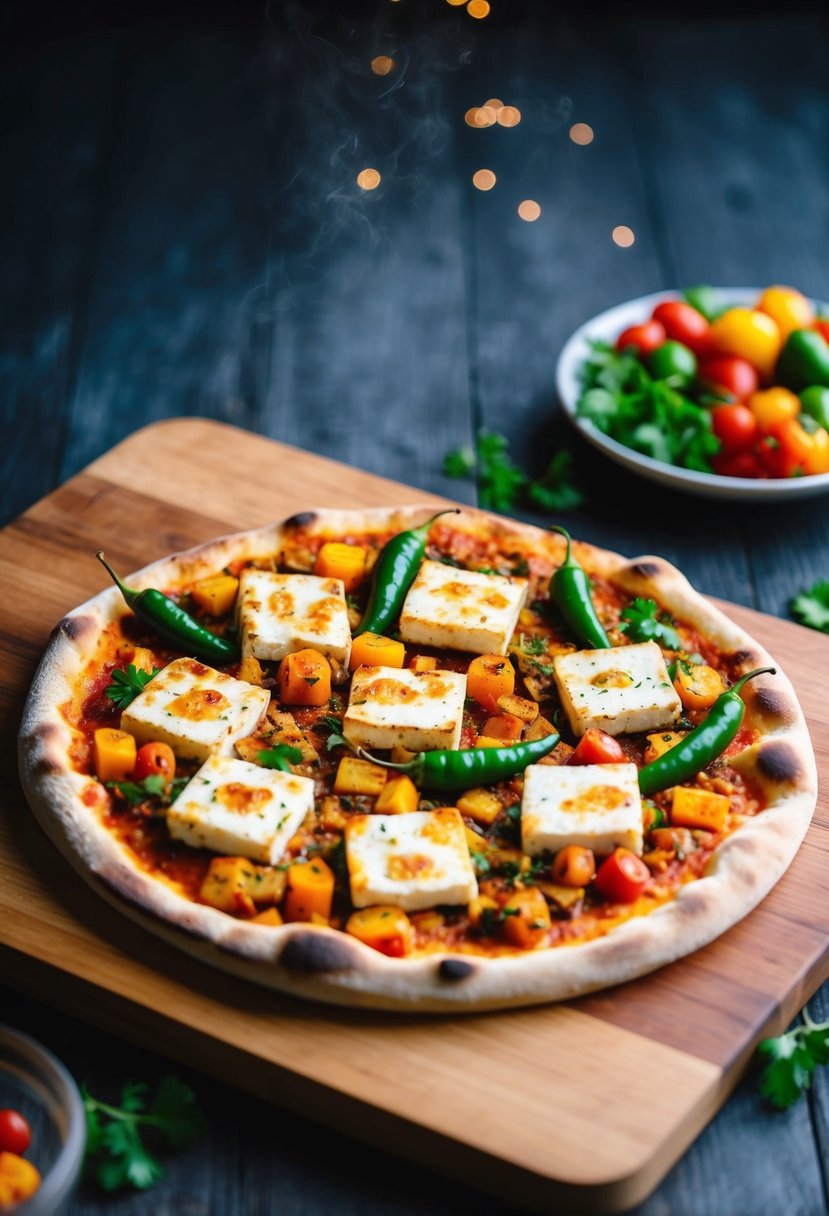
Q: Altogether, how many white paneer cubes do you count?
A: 8